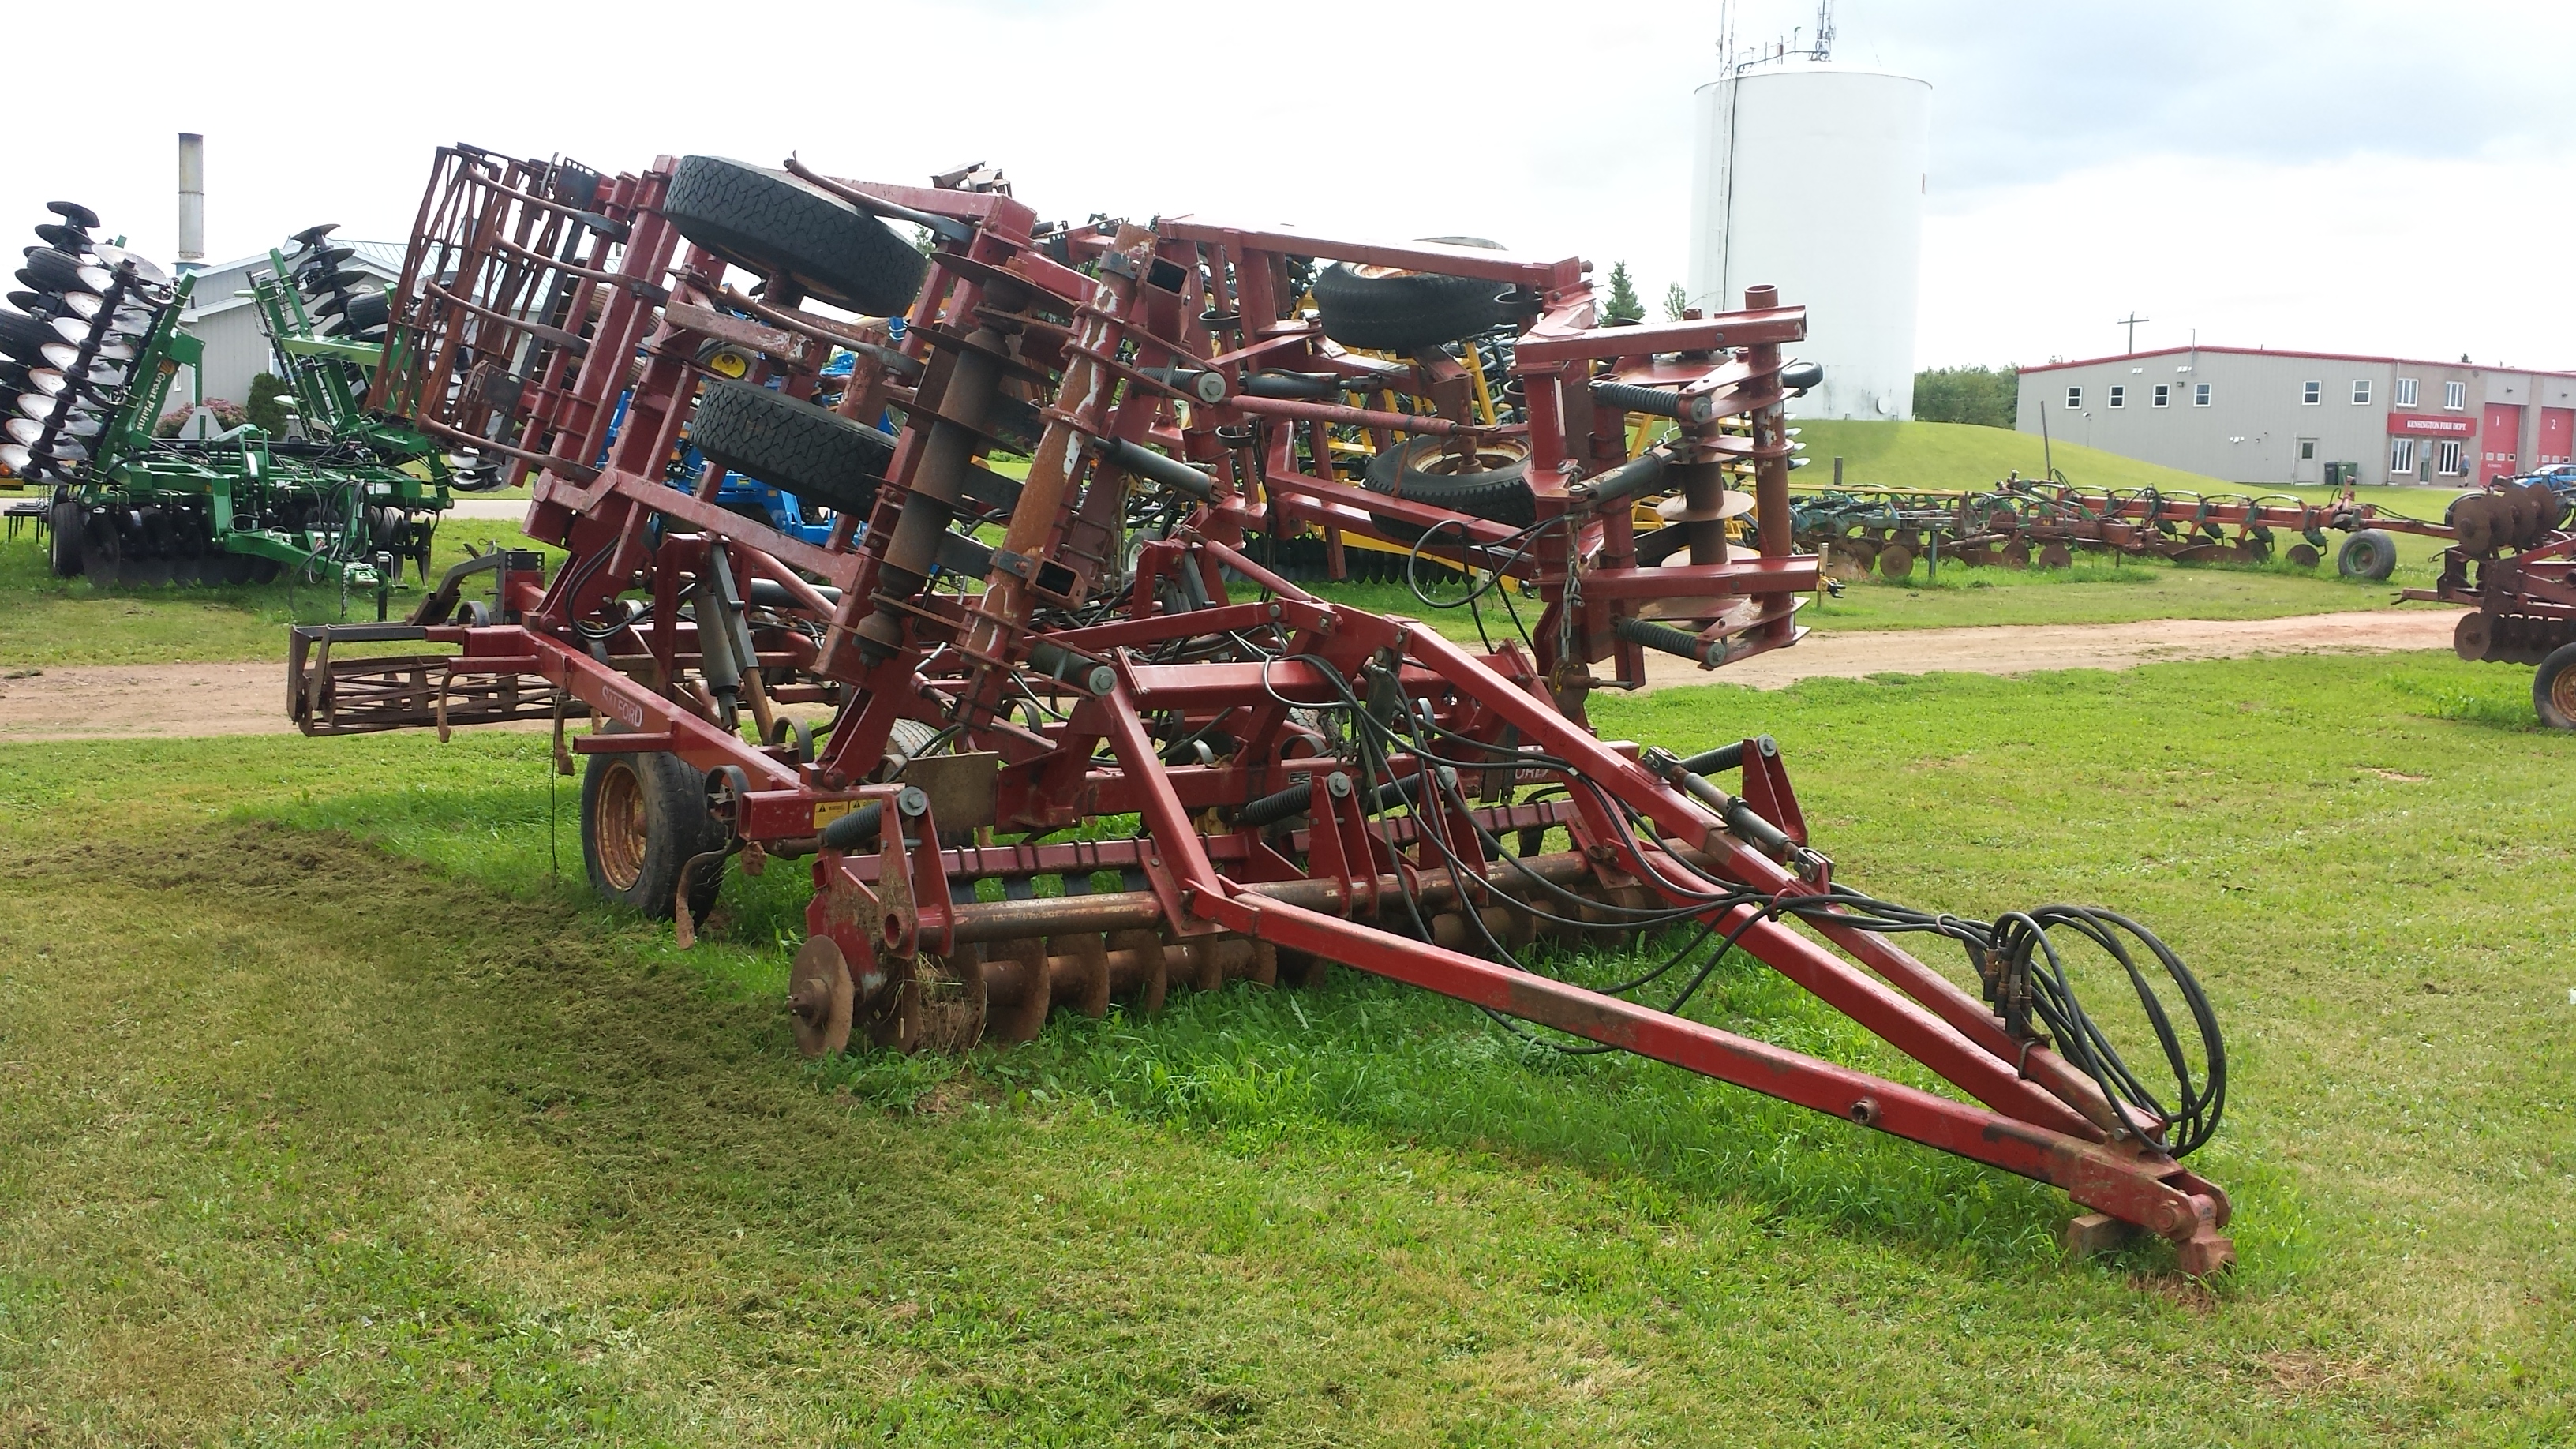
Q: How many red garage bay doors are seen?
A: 2